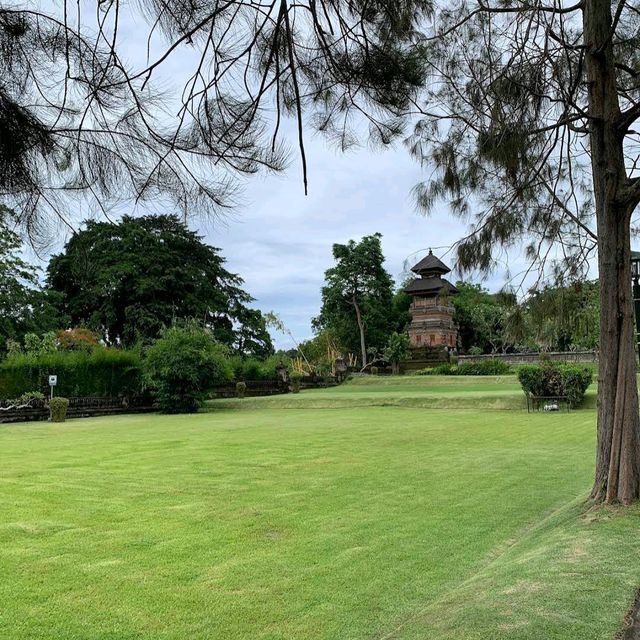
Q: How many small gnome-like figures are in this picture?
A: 0